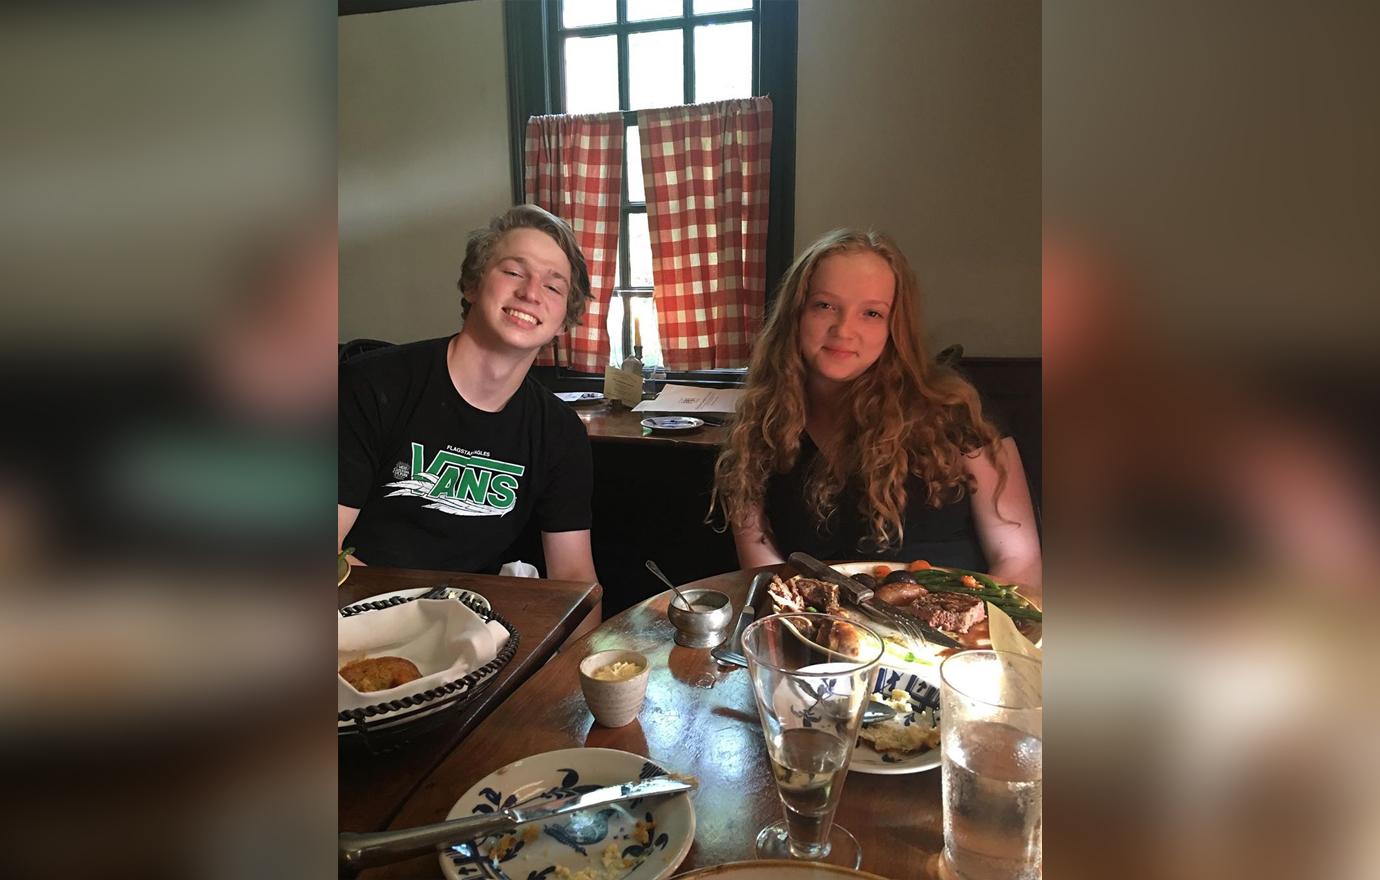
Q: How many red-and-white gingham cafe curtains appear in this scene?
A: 2